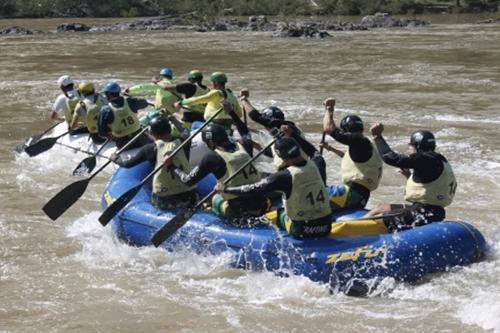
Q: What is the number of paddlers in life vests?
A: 12